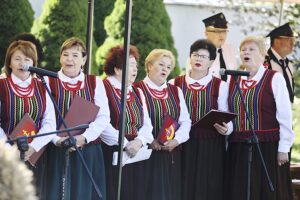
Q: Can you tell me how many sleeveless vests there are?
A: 6